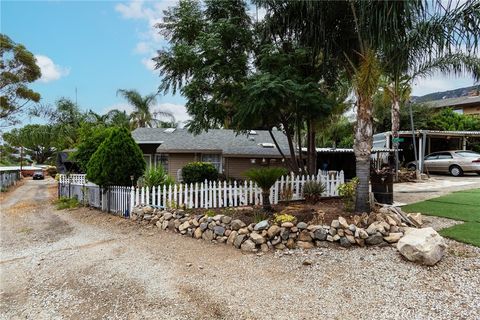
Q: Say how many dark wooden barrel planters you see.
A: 1